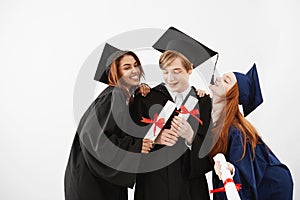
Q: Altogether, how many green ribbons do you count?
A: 0